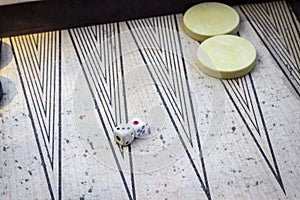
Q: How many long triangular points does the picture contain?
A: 5